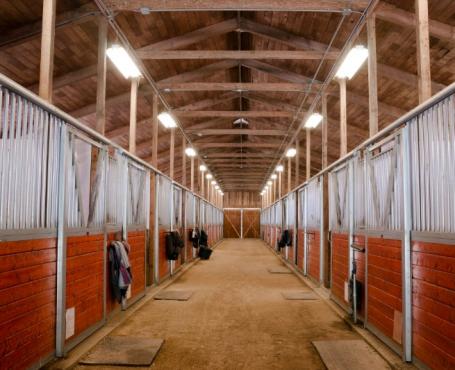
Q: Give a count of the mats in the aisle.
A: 5